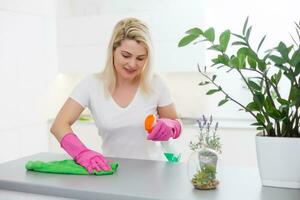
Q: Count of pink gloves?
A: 2